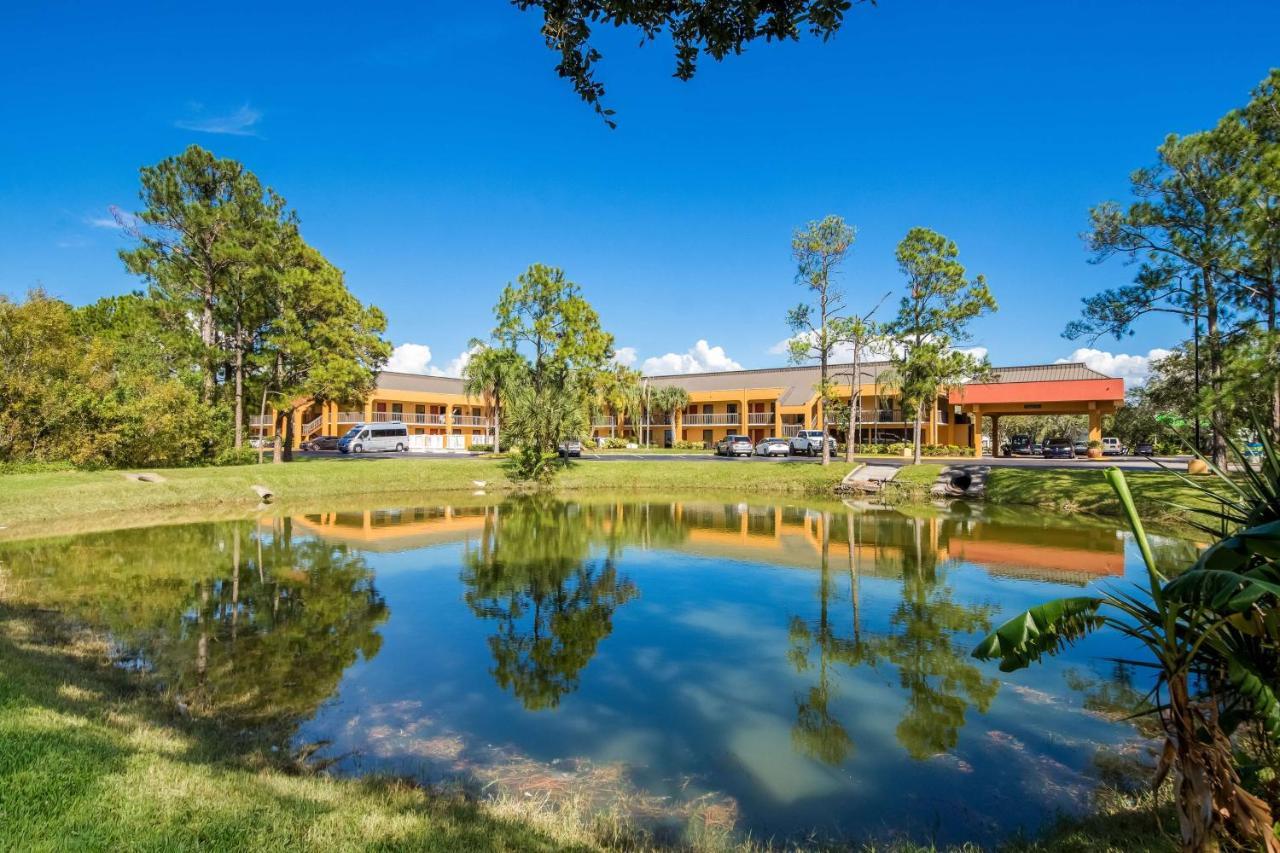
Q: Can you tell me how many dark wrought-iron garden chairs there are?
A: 0